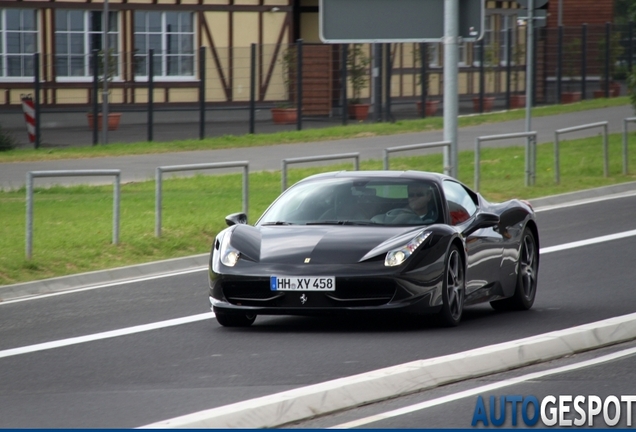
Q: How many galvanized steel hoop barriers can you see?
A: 7